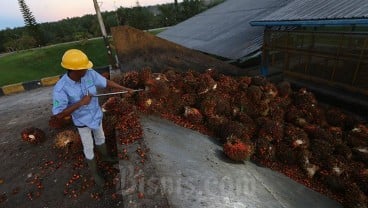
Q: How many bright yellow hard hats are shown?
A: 1